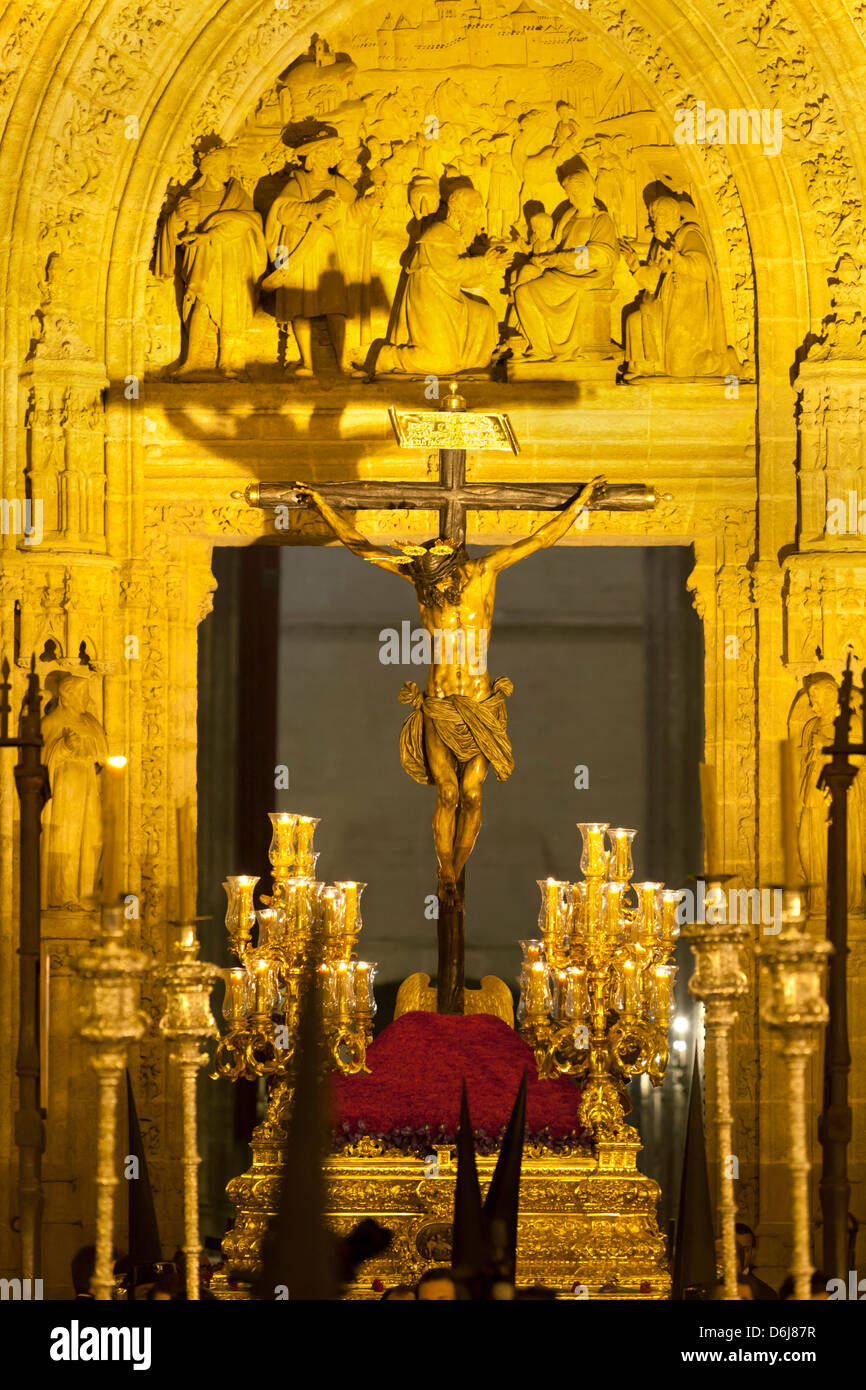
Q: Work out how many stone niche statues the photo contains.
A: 2